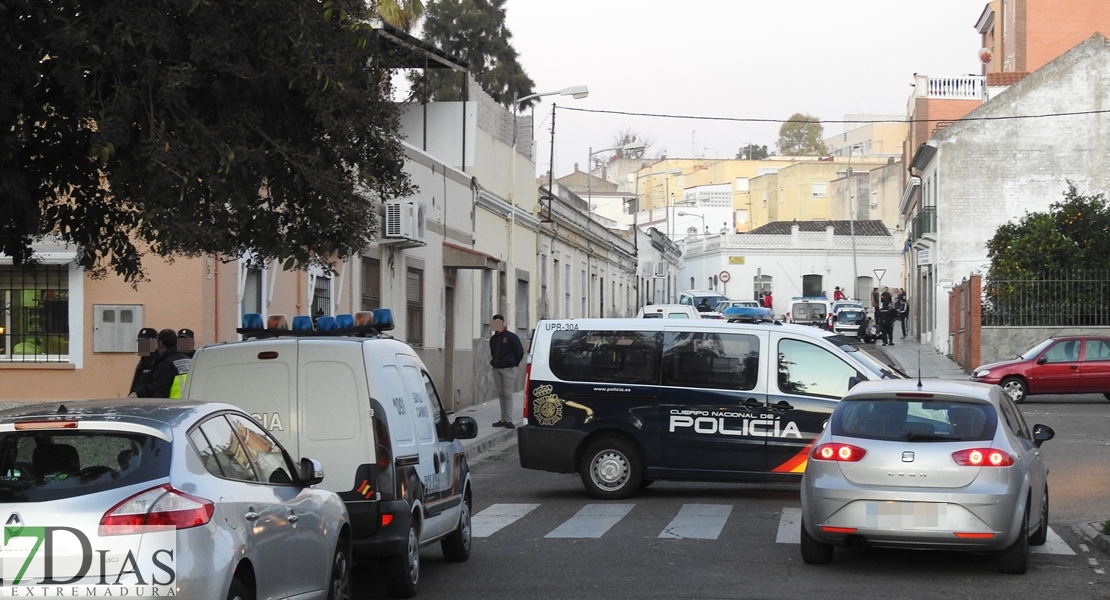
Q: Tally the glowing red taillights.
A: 2